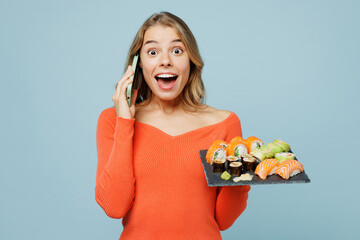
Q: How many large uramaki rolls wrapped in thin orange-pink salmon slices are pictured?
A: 5